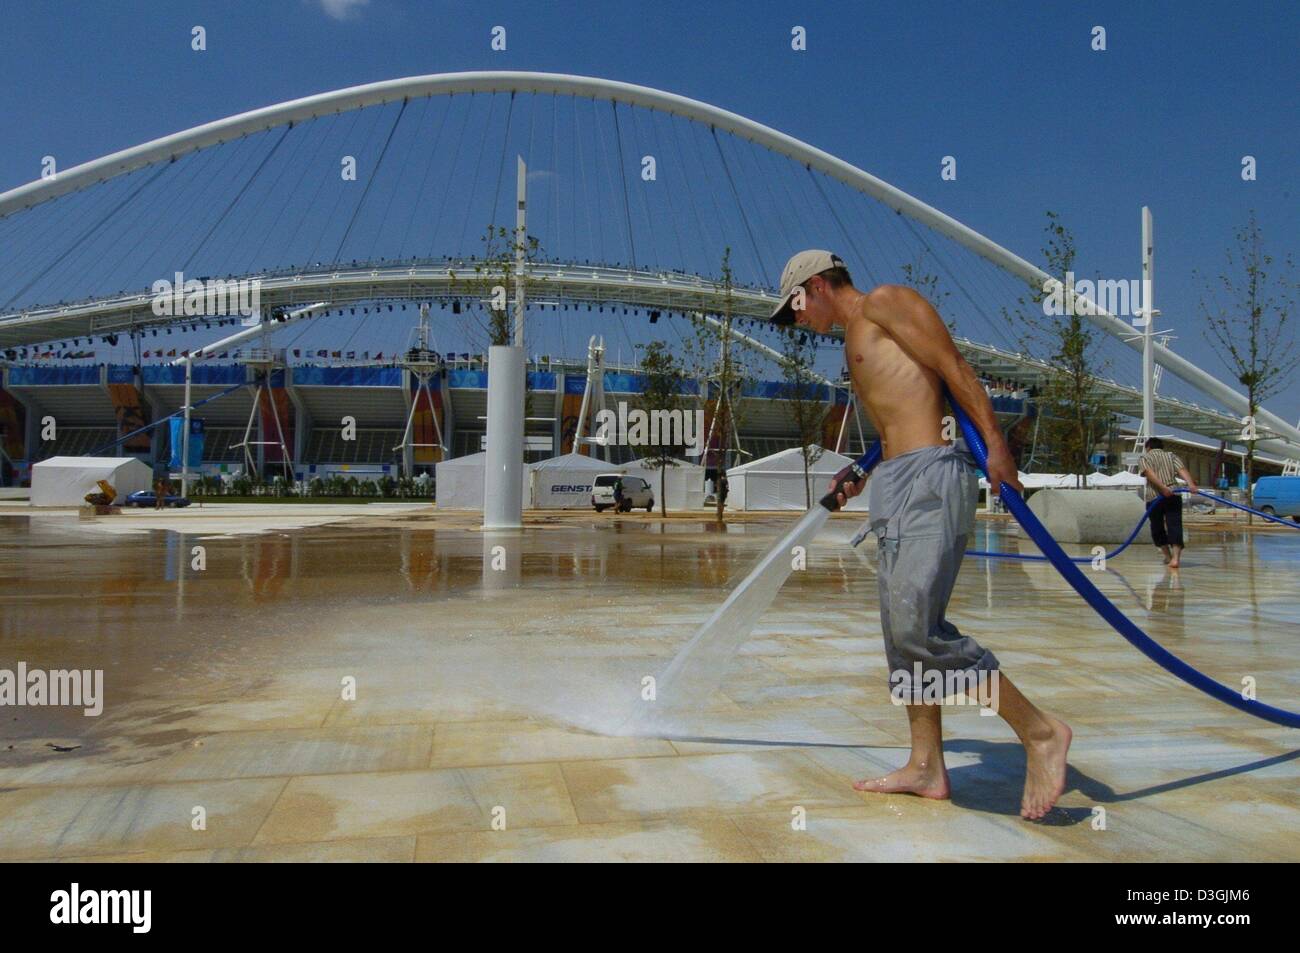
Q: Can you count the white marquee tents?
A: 5